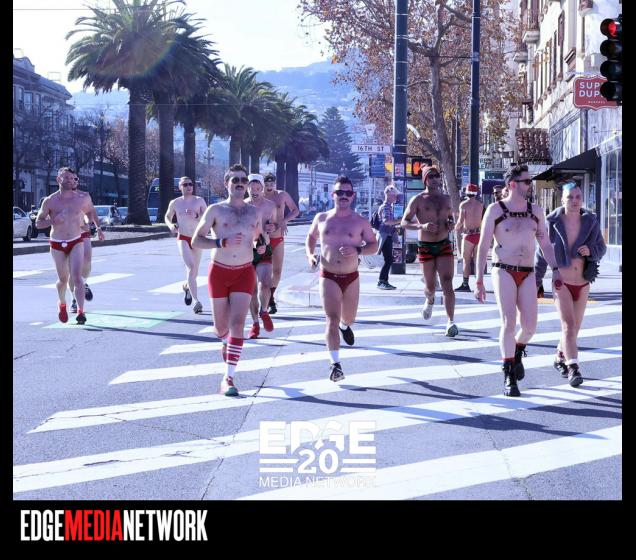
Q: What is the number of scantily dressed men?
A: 11